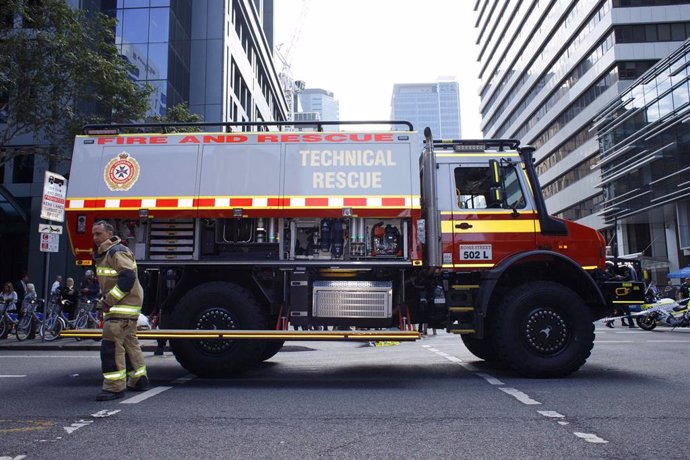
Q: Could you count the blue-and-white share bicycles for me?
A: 4